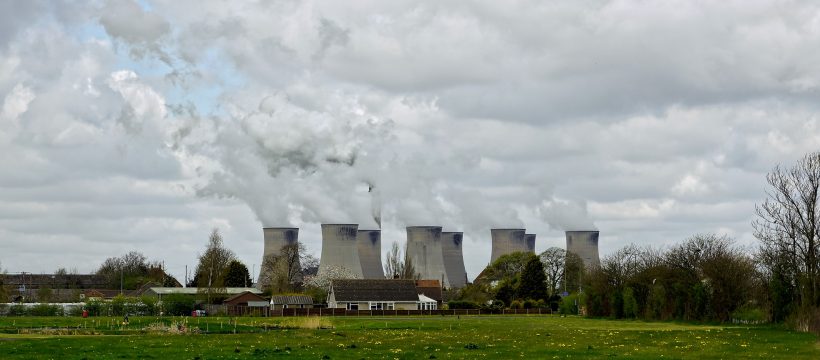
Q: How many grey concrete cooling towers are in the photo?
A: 8